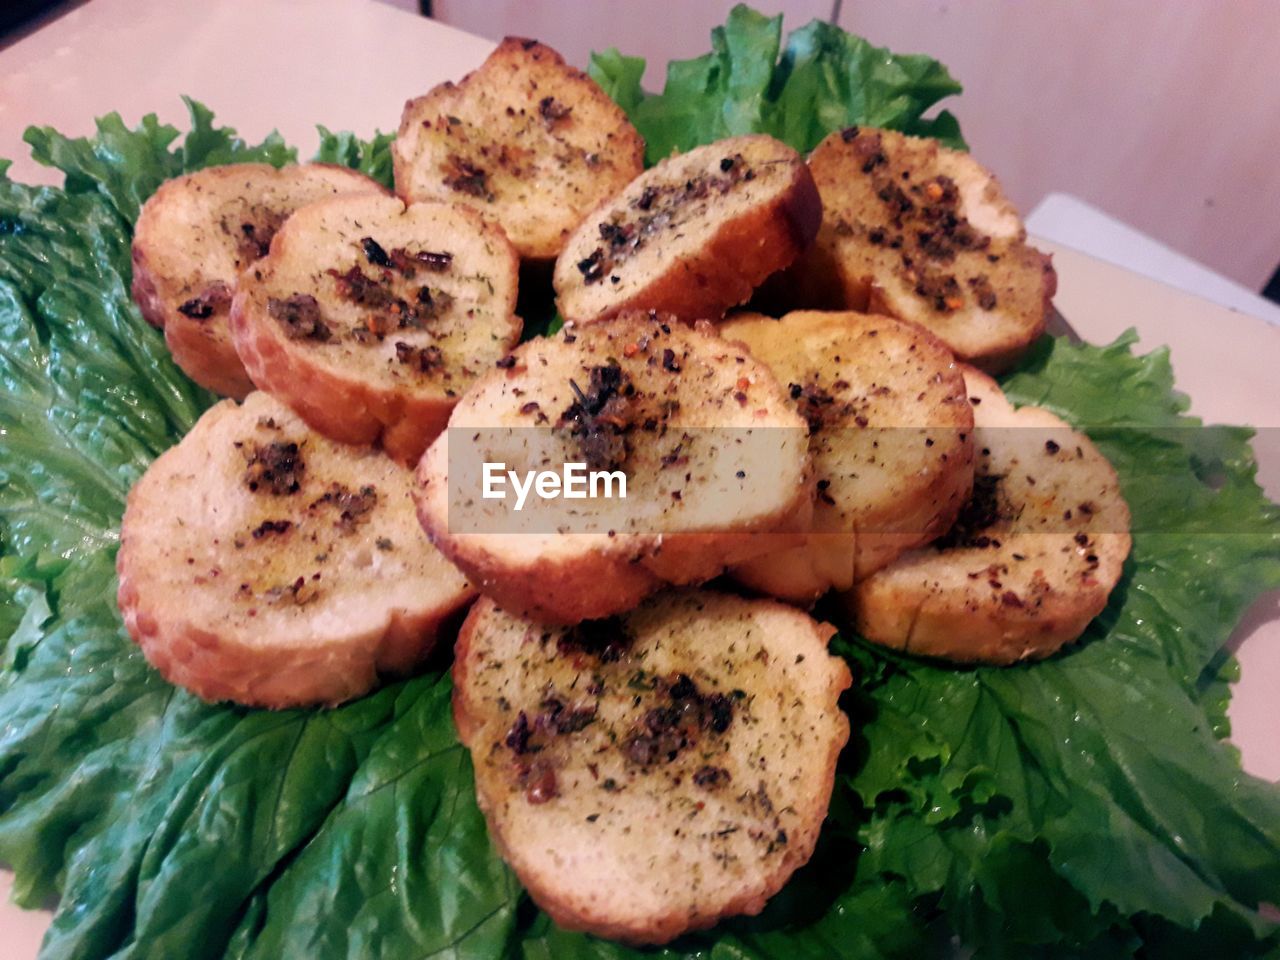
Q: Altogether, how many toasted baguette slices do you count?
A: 10